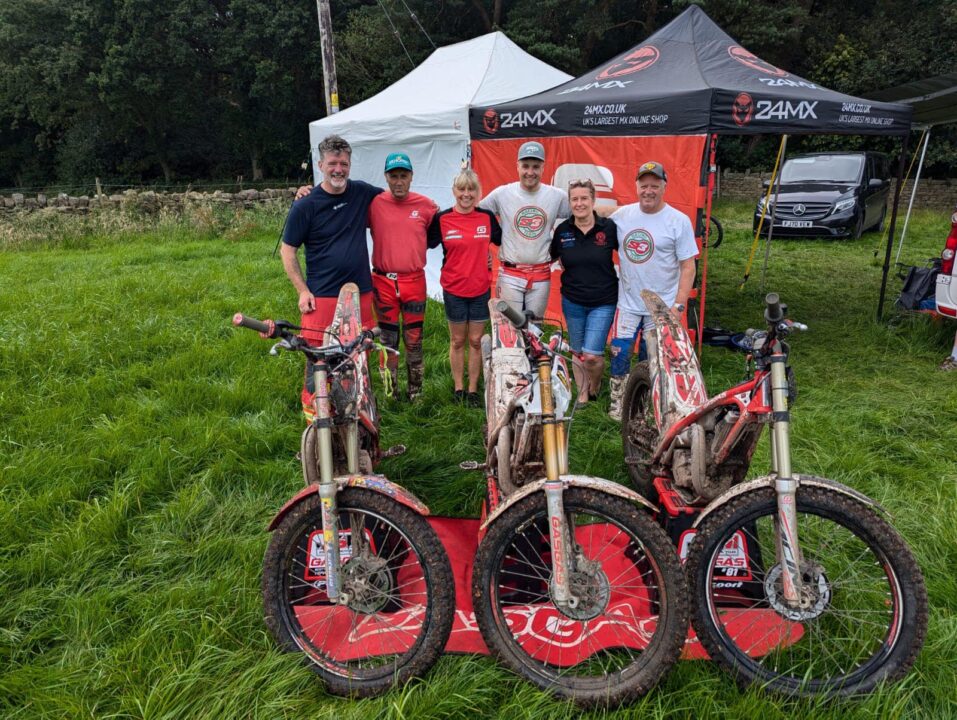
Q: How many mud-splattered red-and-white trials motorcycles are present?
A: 3